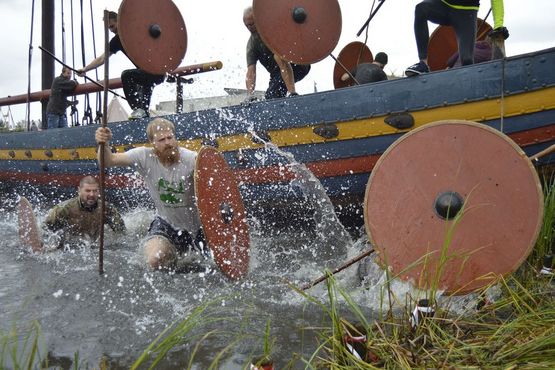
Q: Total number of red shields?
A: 7